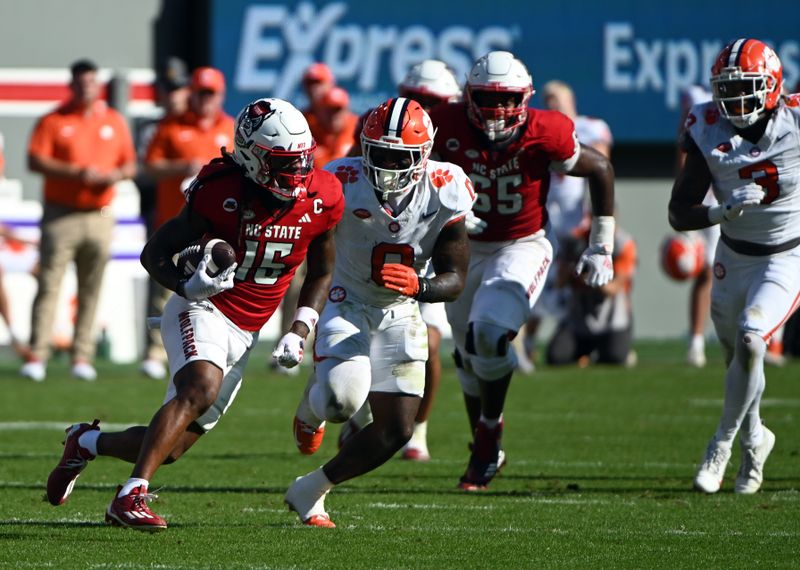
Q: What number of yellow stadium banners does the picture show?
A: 0